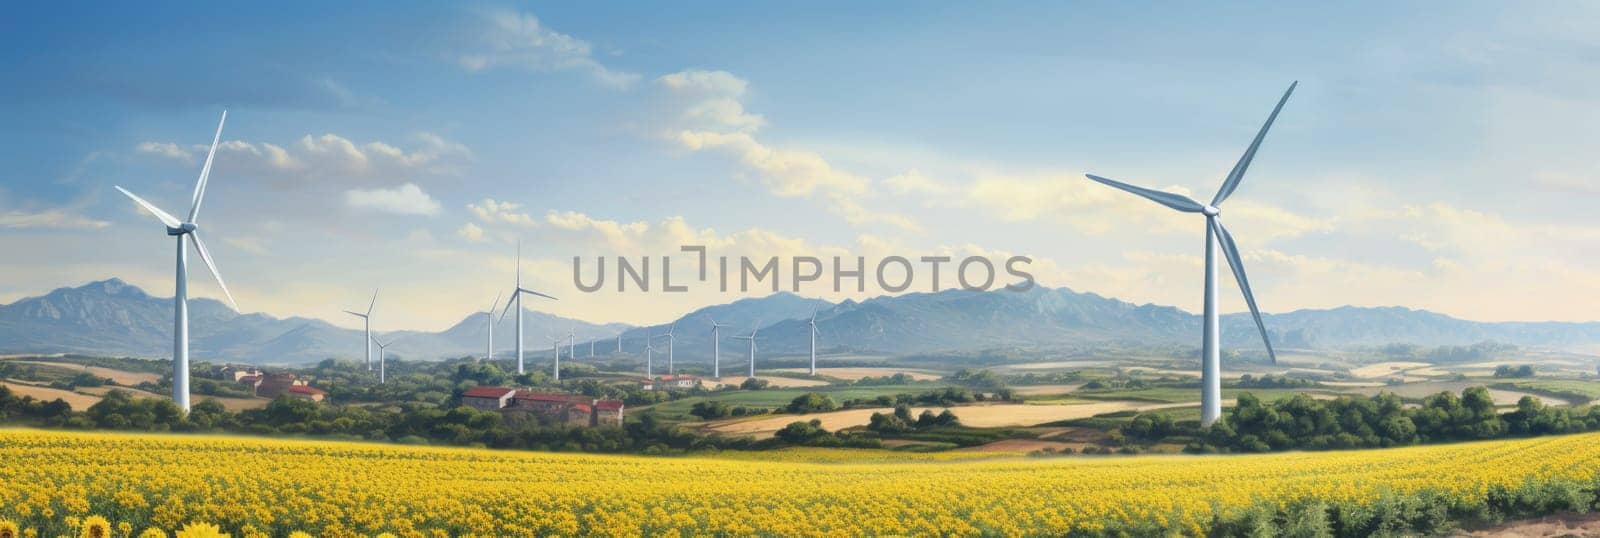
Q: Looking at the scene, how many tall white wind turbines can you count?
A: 15